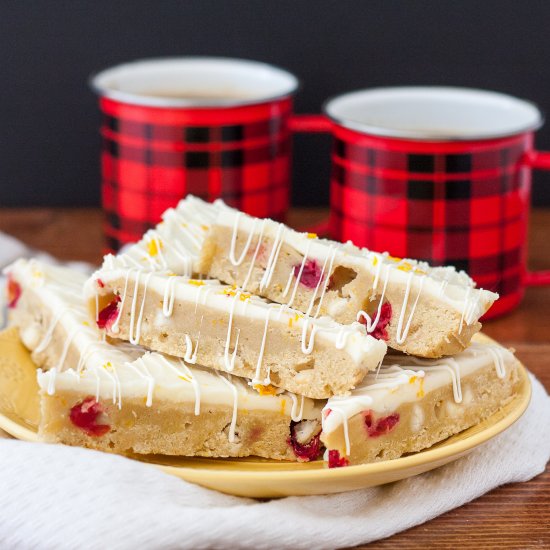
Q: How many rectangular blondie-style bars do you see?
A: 6